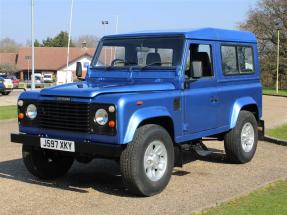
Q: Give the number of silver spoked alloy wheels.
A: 2